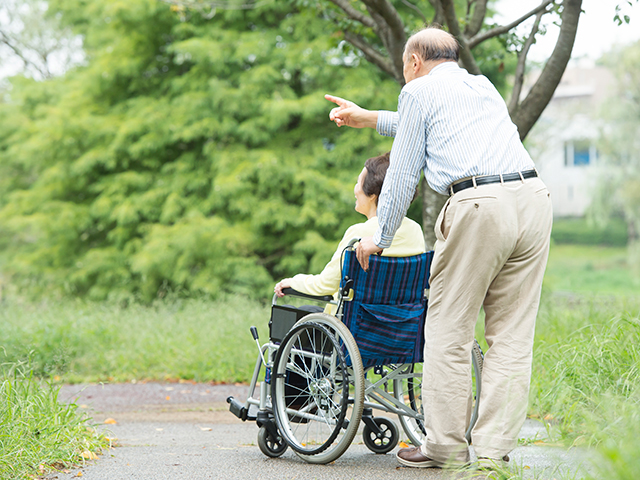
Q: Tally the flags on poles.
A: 0